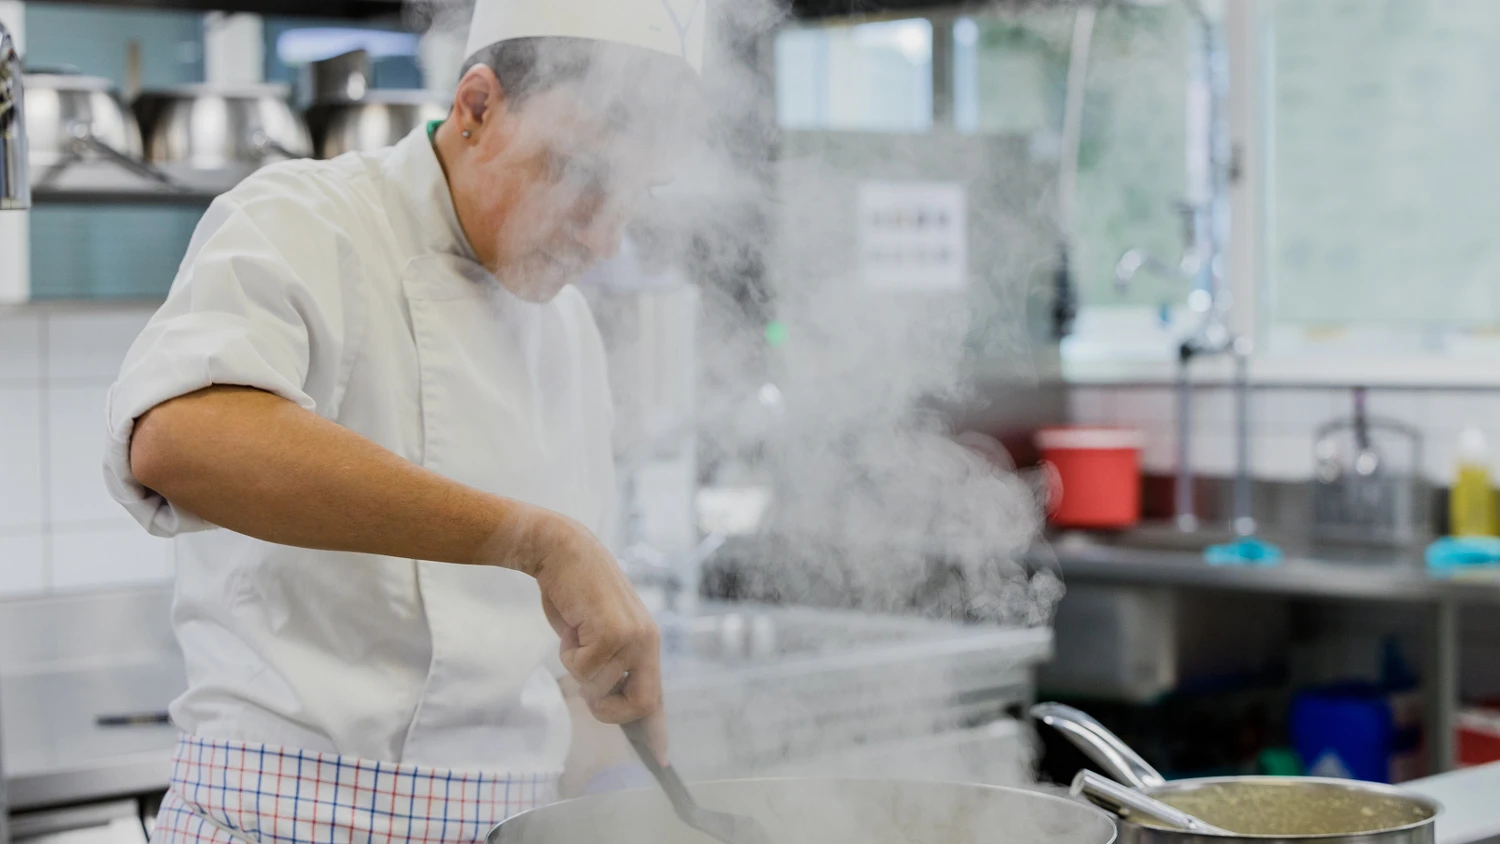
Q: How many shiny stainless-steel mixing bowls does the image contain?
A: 3